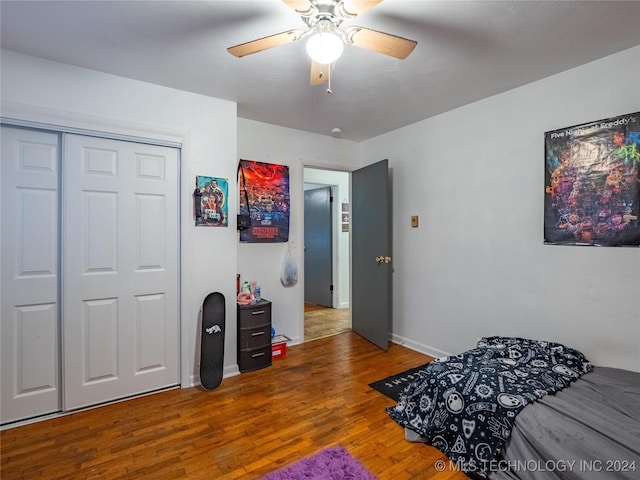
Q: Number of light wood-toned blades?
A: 5